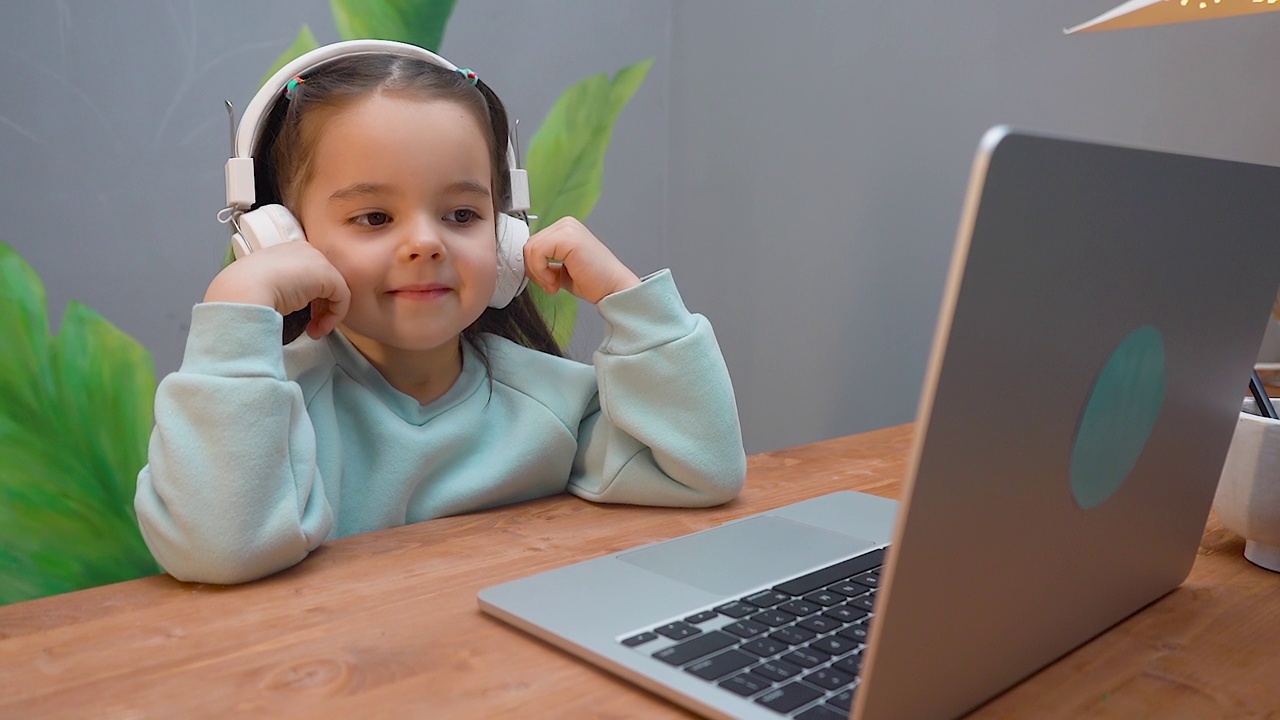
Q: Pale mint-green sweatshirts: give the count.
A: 1